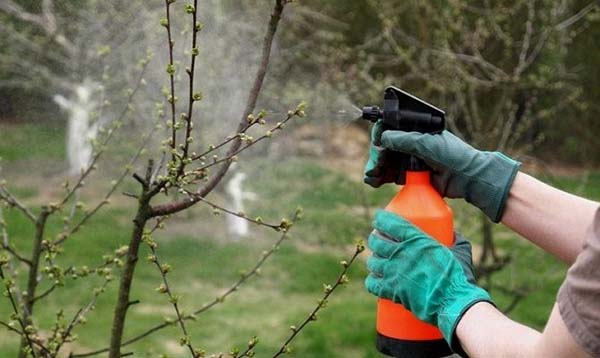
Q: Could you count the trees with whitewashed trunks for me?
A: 2